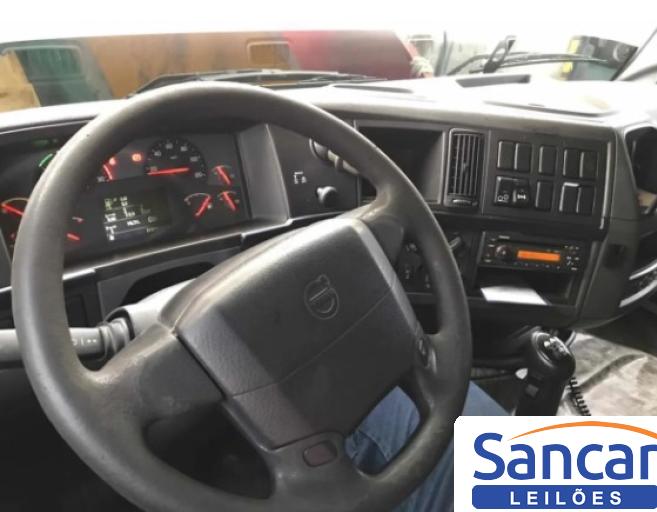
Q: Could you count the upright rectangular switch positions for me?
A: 10